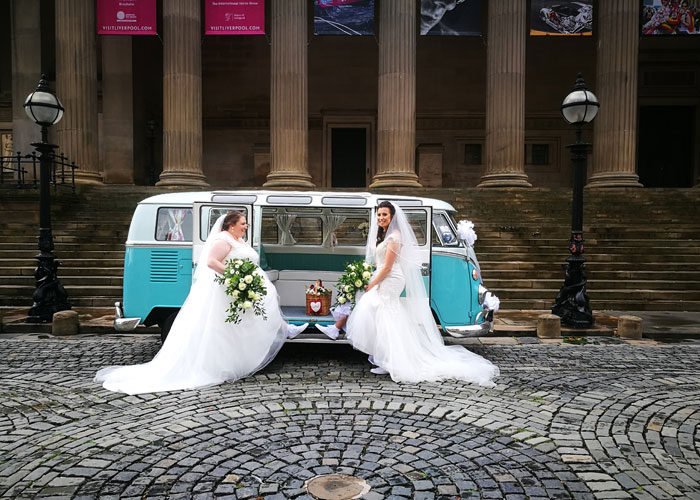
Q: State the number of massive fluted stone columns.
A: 6